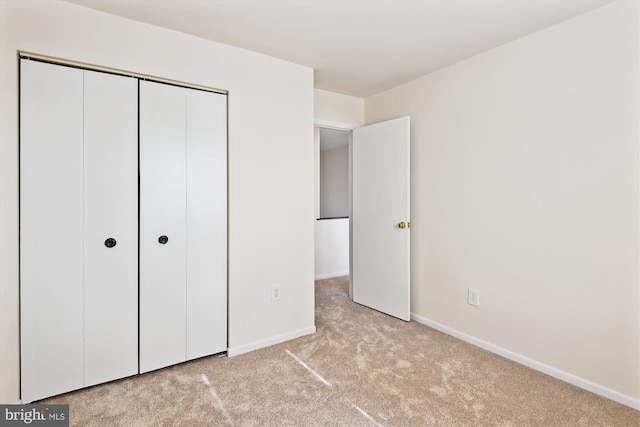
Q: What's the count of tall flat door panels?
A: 5